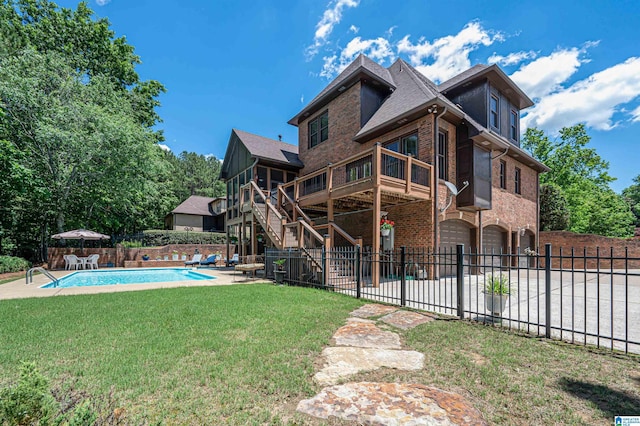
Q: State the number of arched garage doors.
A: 3